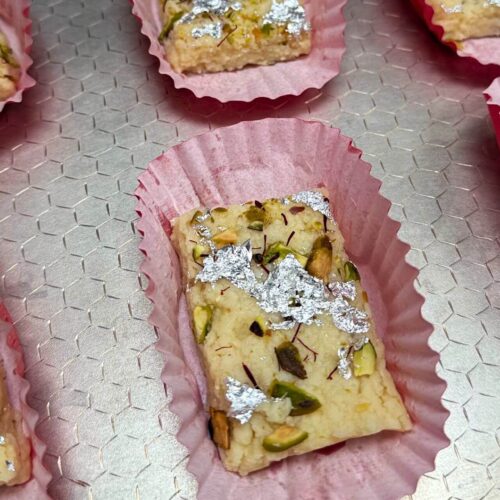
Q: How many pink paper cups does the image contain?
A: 6